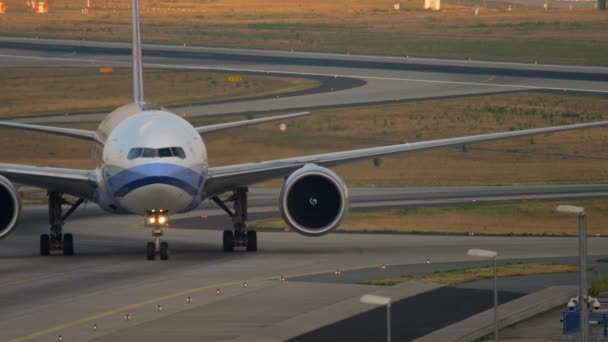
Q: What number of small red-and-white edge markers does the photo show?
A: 11